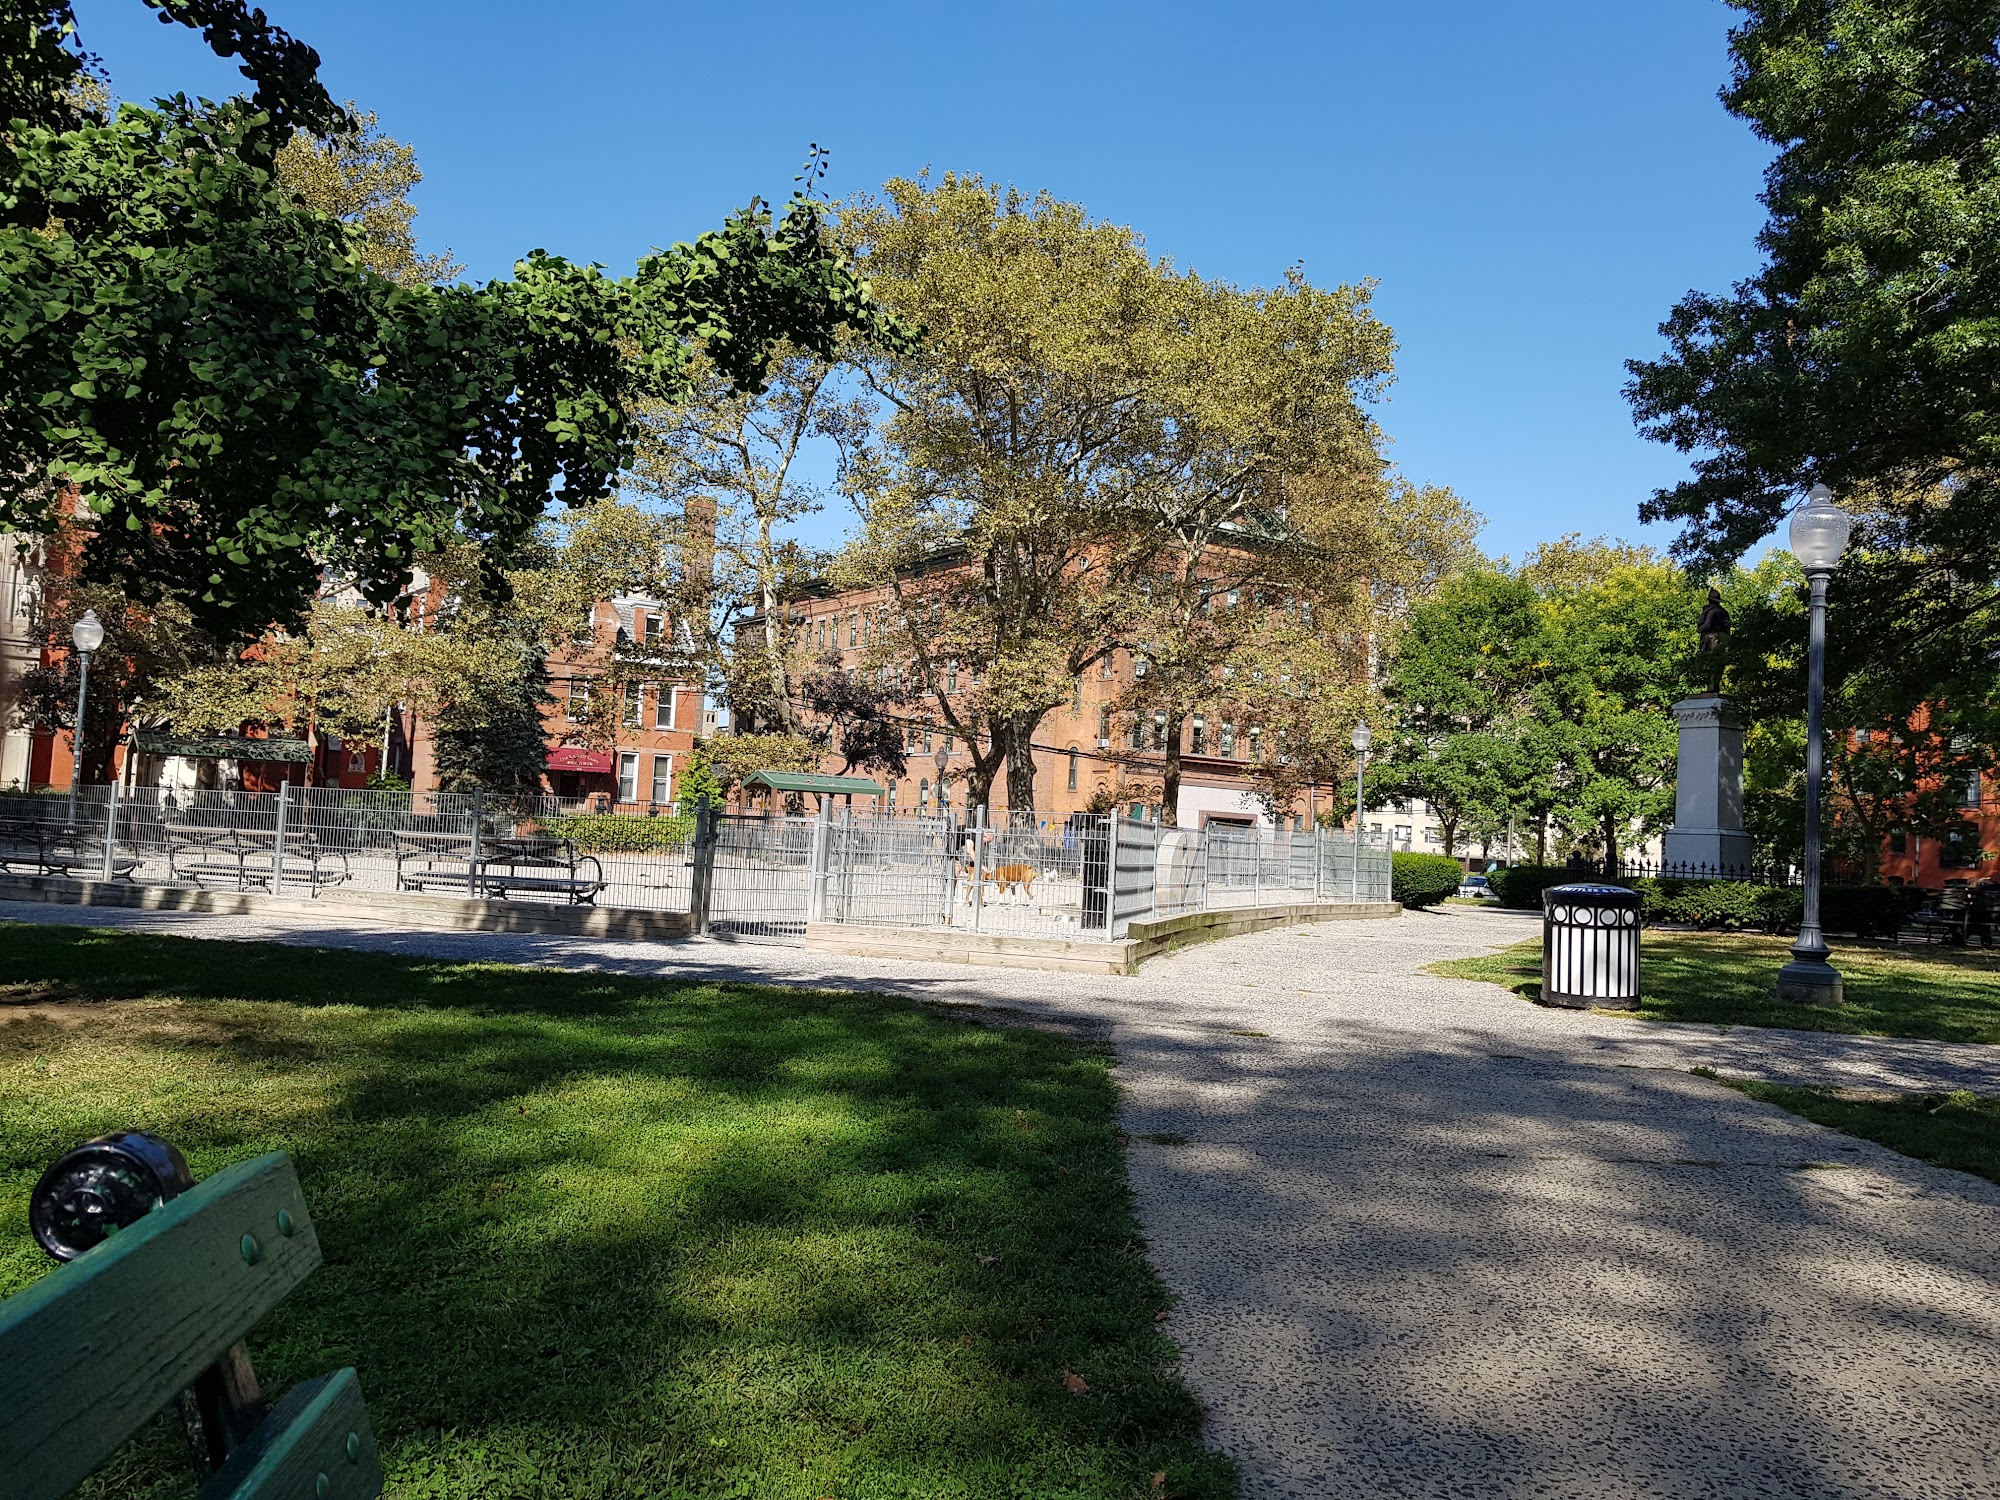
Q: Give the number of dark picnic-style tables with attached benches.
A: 3